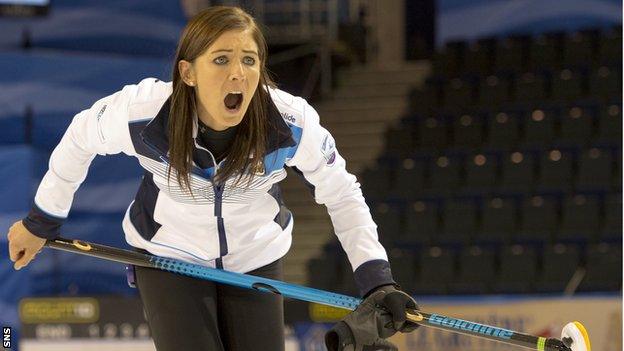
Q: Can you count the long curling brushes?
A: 1